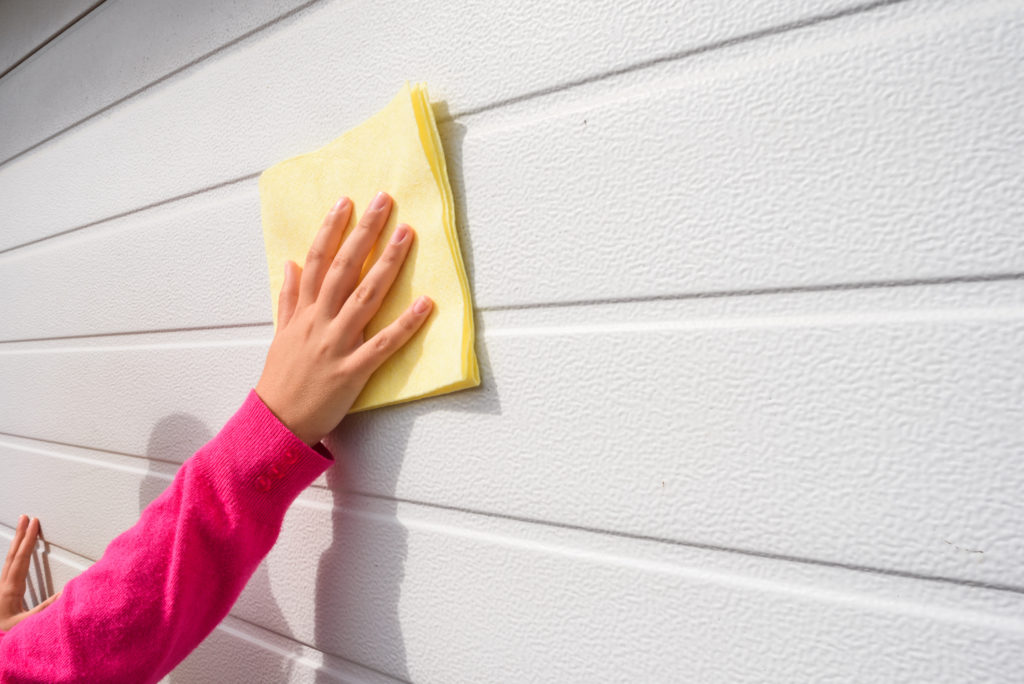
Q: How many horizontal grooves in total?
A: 6